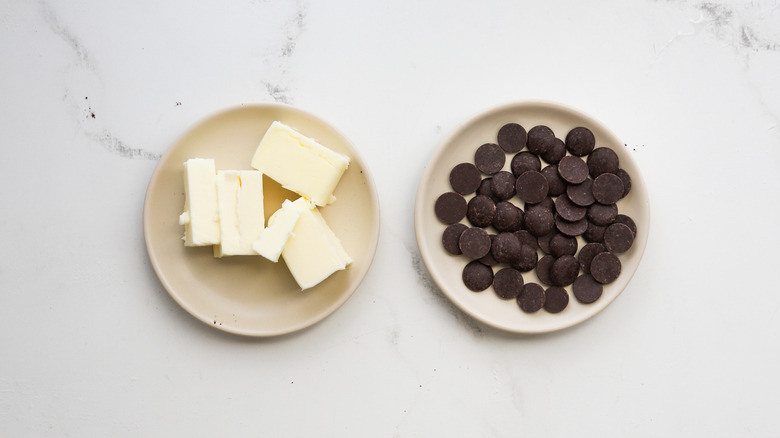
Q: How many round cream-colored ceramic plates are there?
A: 2